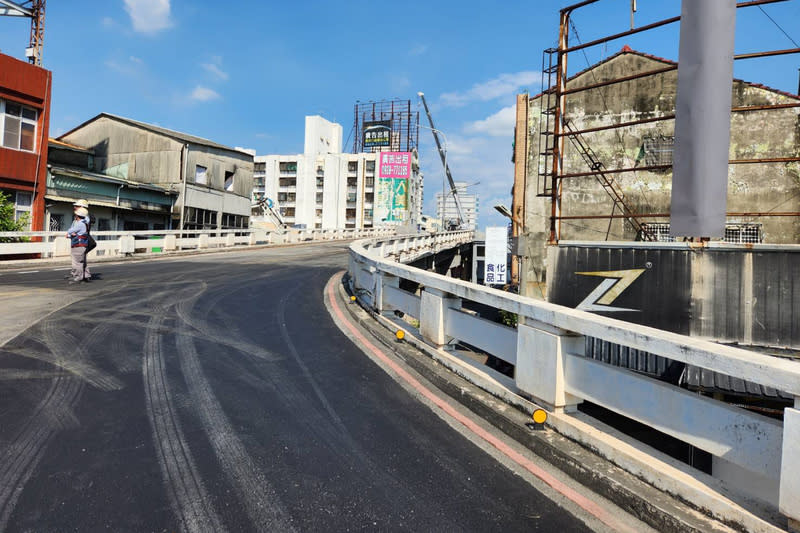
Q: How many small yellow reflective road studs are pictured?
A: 3